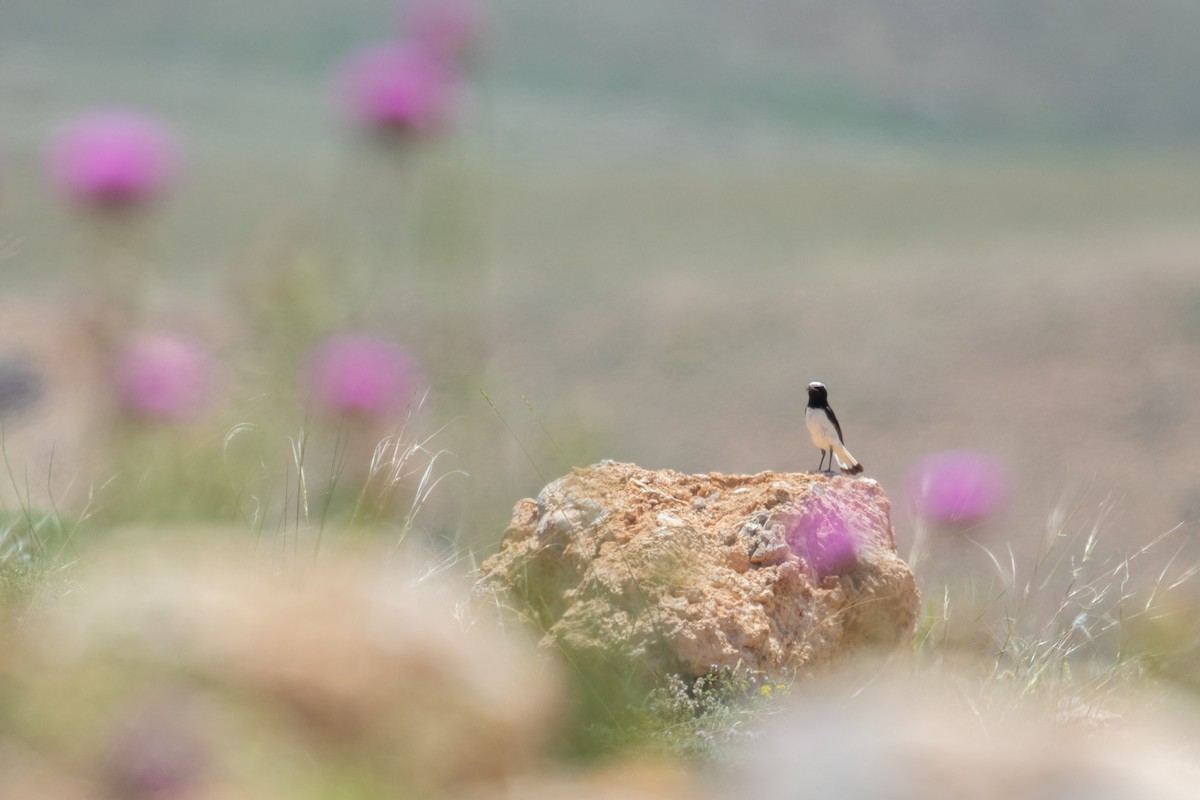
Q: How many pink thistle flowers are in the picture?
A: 7